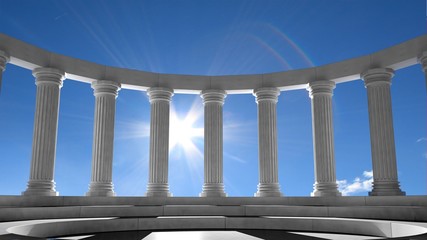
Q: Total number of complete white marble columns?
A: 7